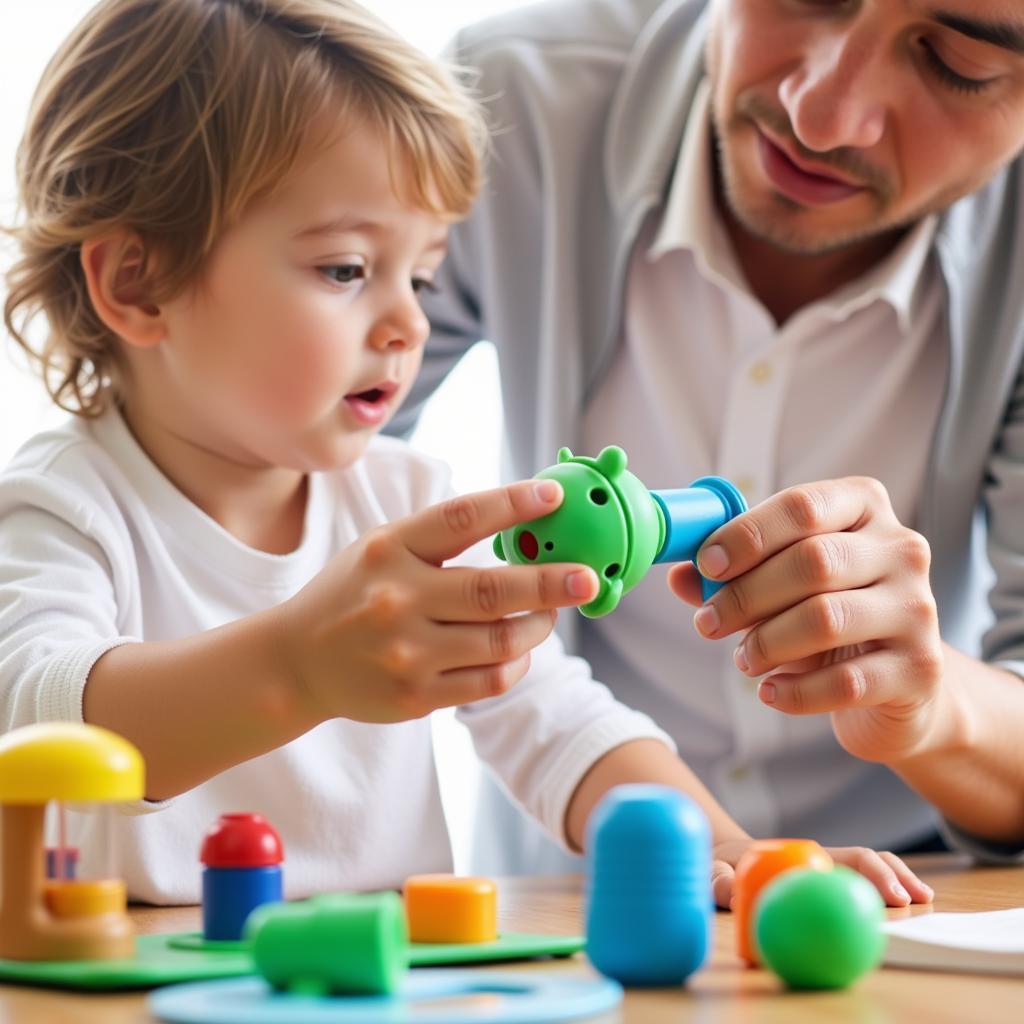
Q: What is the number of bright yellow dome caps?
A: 1